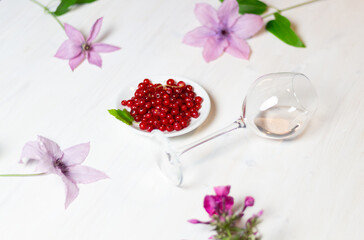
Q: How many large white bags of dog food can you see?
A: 0